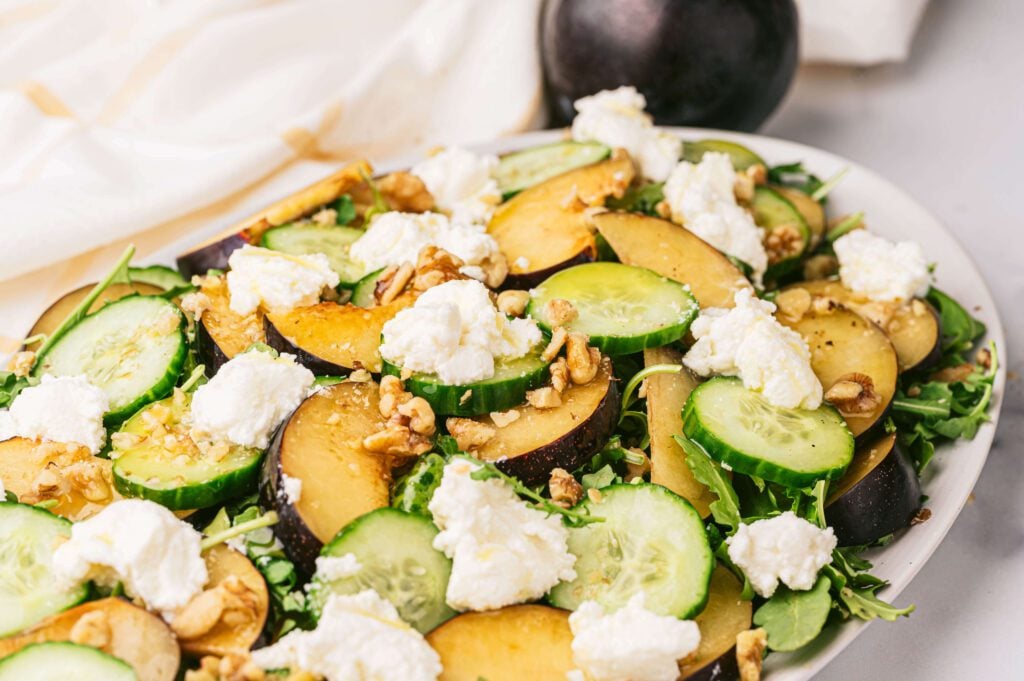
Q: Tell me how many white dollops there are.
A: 15